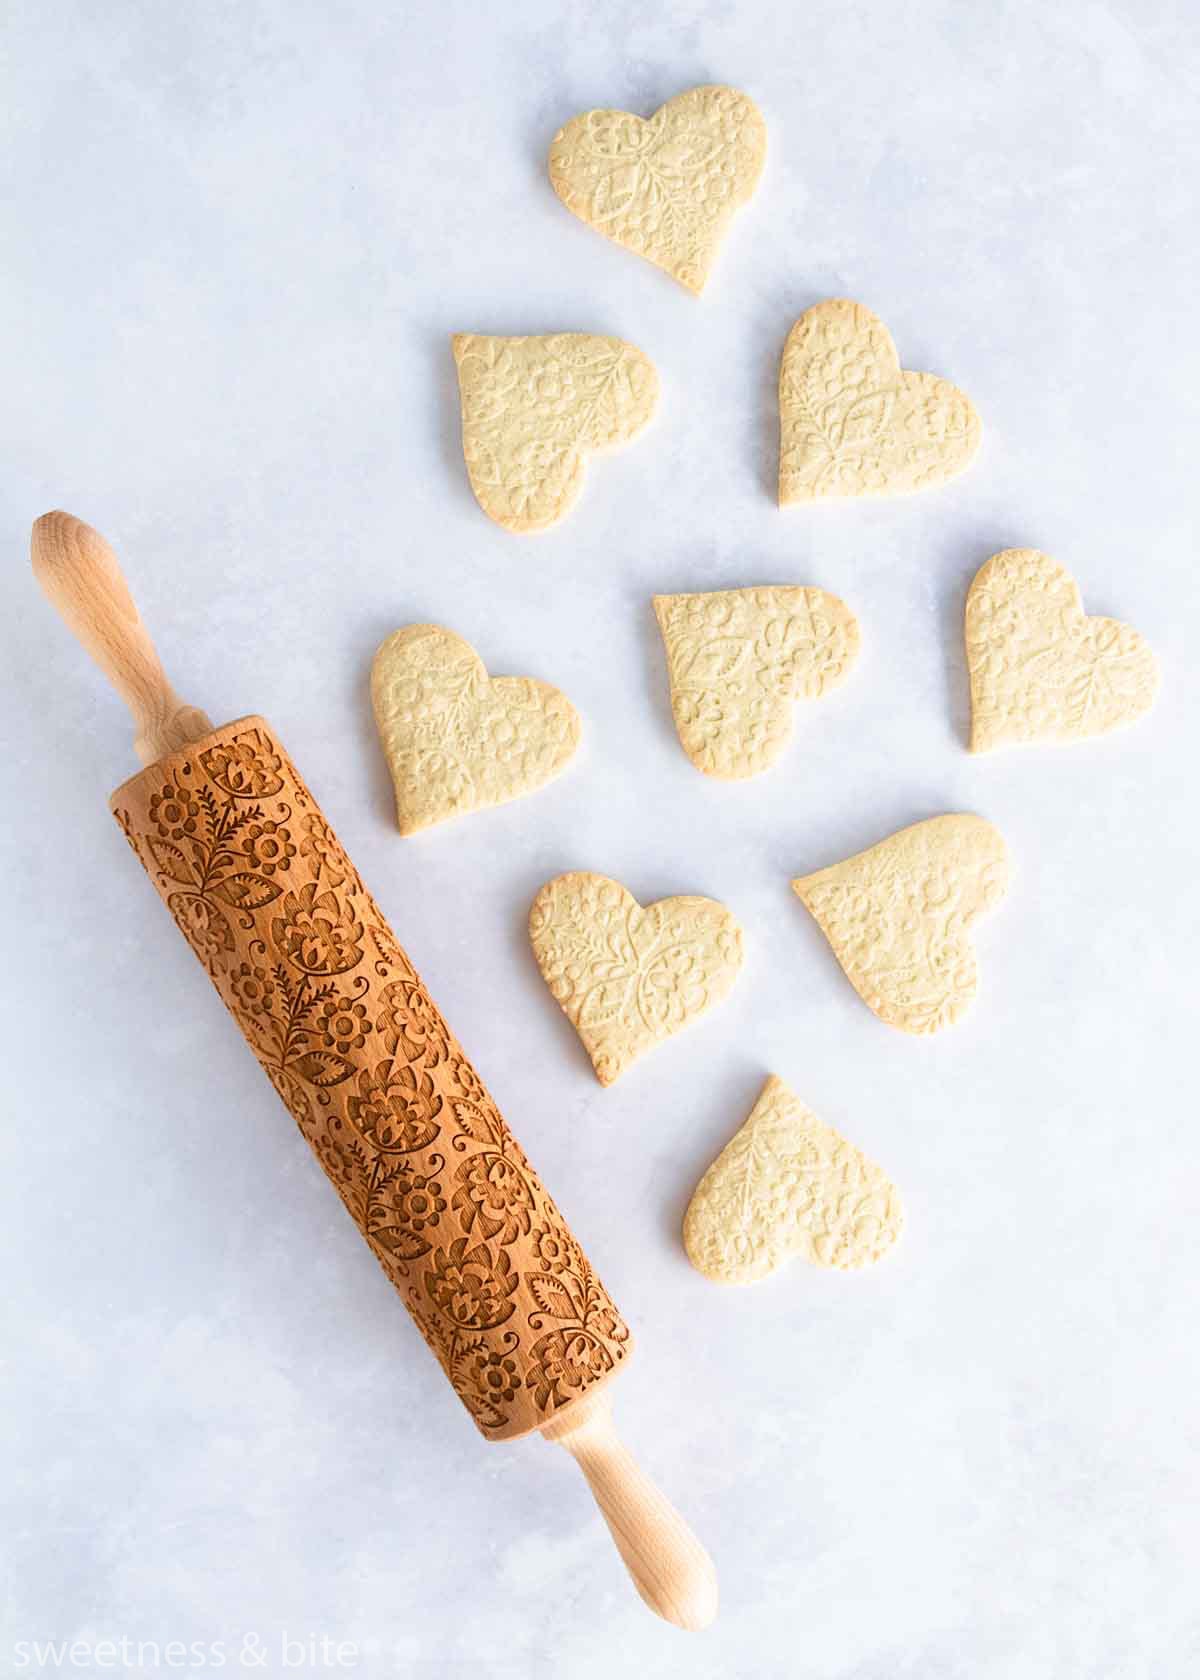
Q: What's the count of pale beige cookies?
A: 9